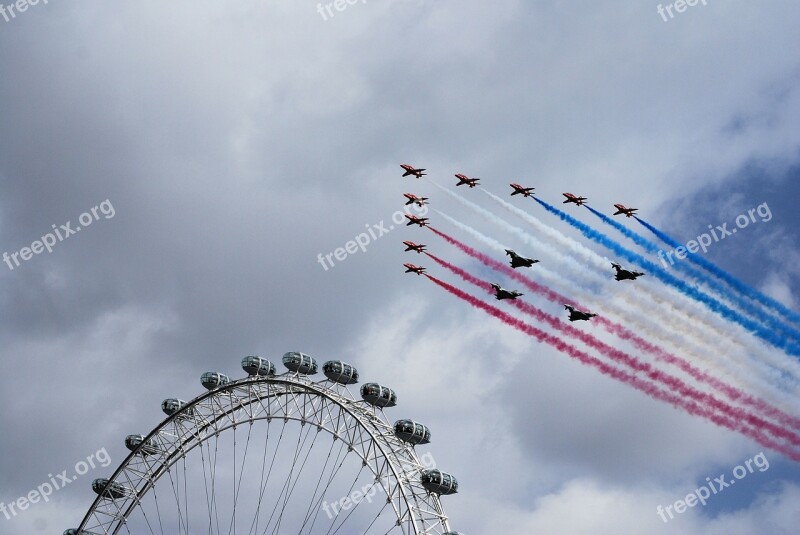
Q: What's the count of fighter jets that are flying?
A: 13